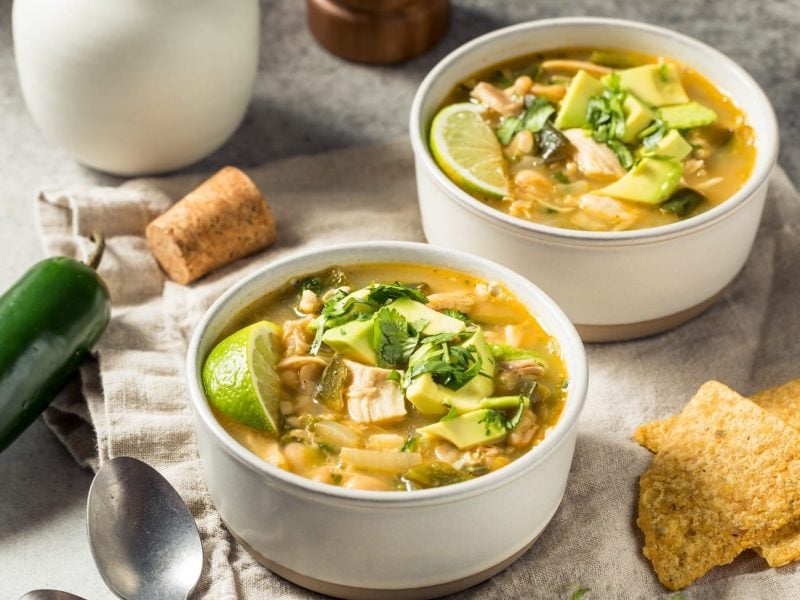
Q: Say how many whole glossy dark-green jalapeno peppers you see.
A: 1